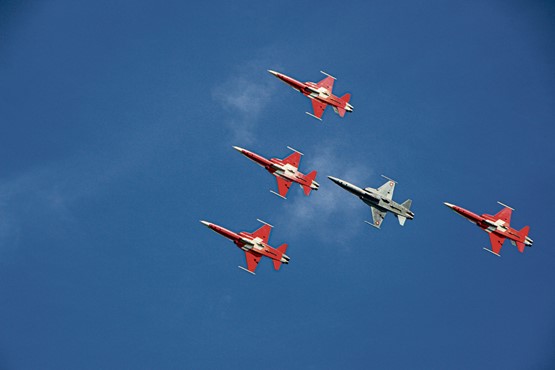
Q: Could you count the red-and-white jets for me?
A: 4